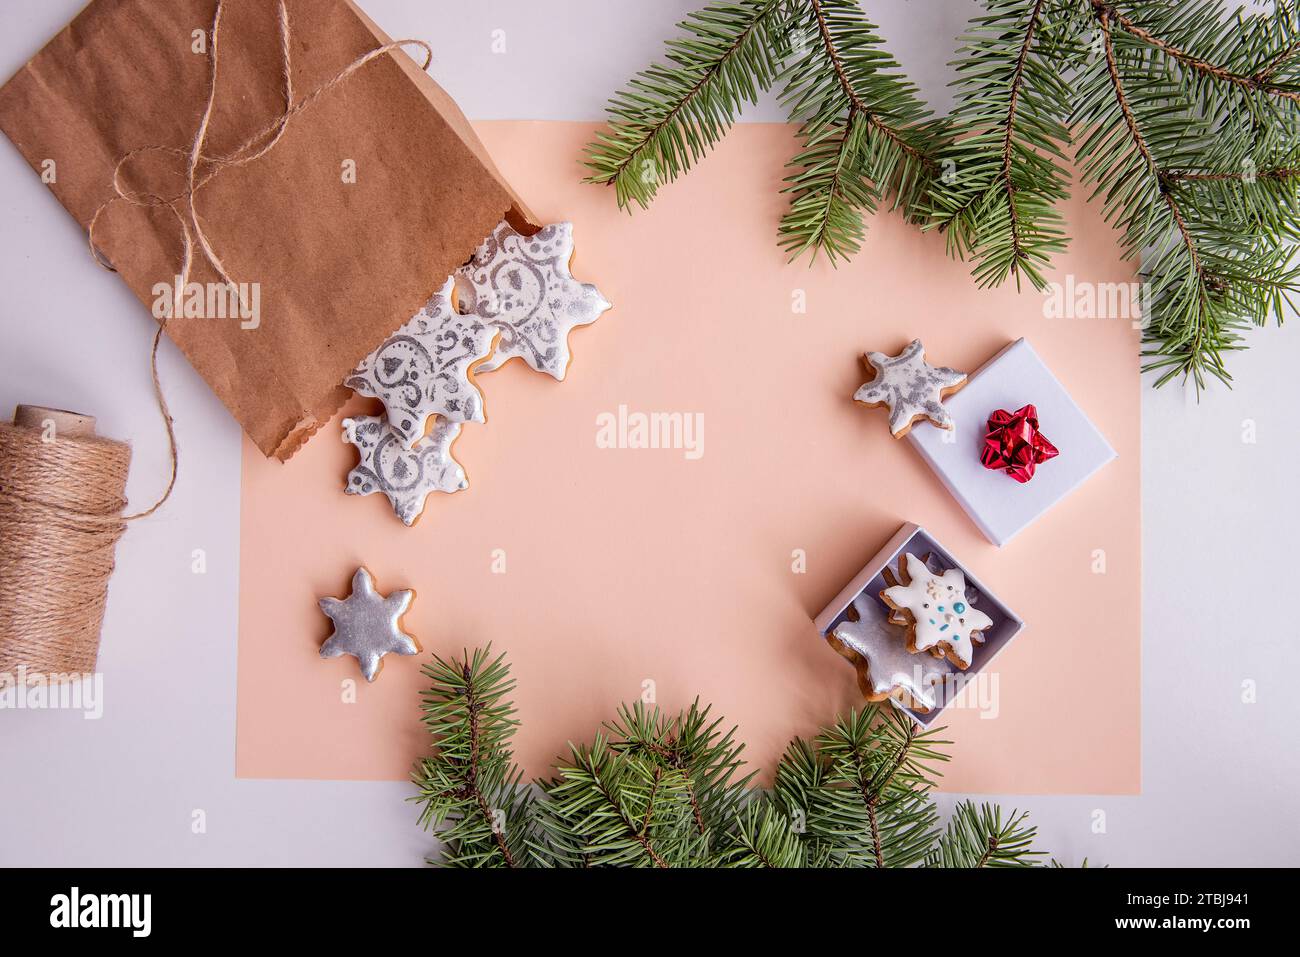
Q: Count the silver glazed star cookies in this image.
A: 2